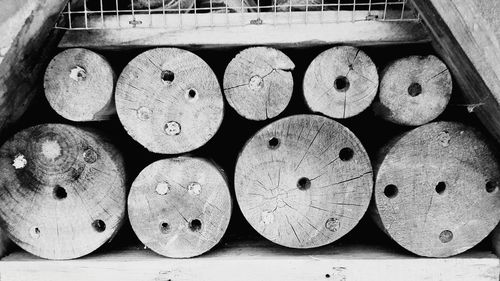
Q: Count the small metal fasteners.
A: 3